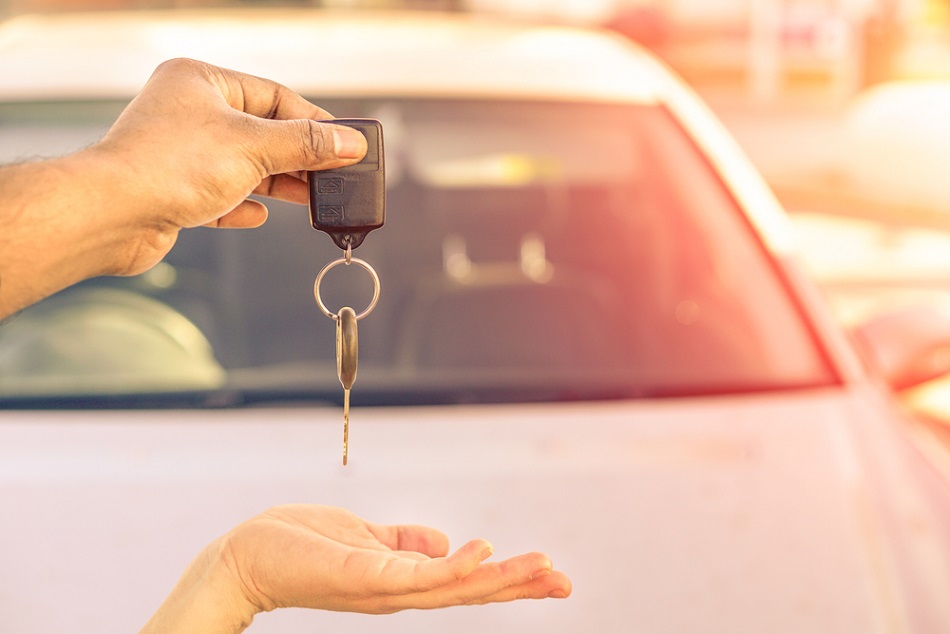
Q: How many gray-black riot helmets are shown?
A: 0